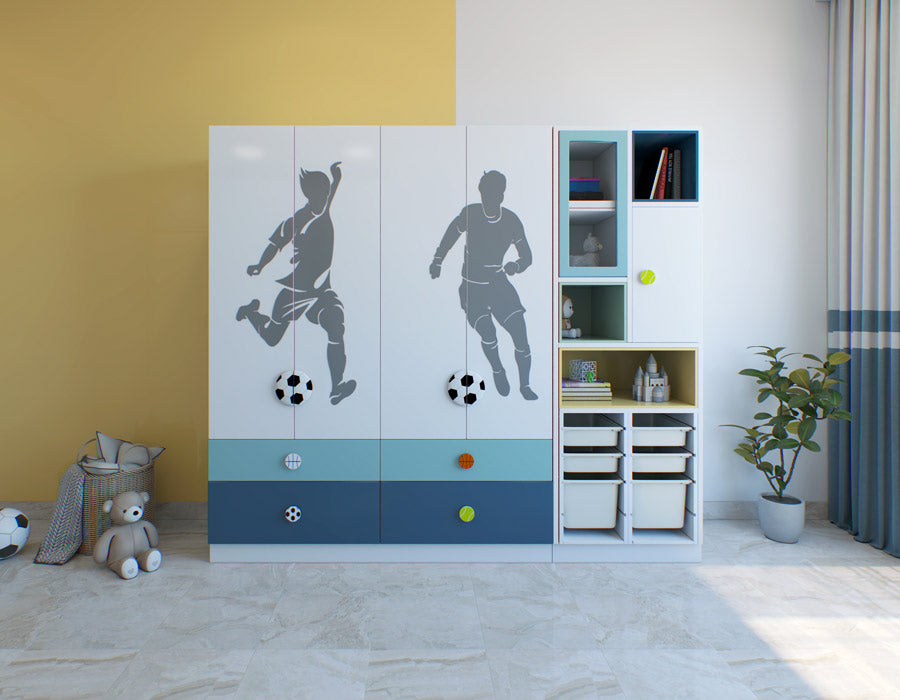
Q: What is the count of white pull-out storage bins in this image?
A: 6